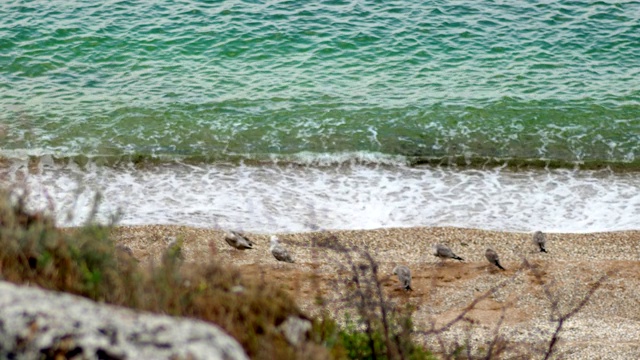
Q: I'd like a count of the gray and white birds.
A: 6